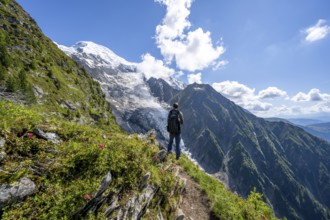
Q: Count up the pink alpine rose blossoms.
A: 3